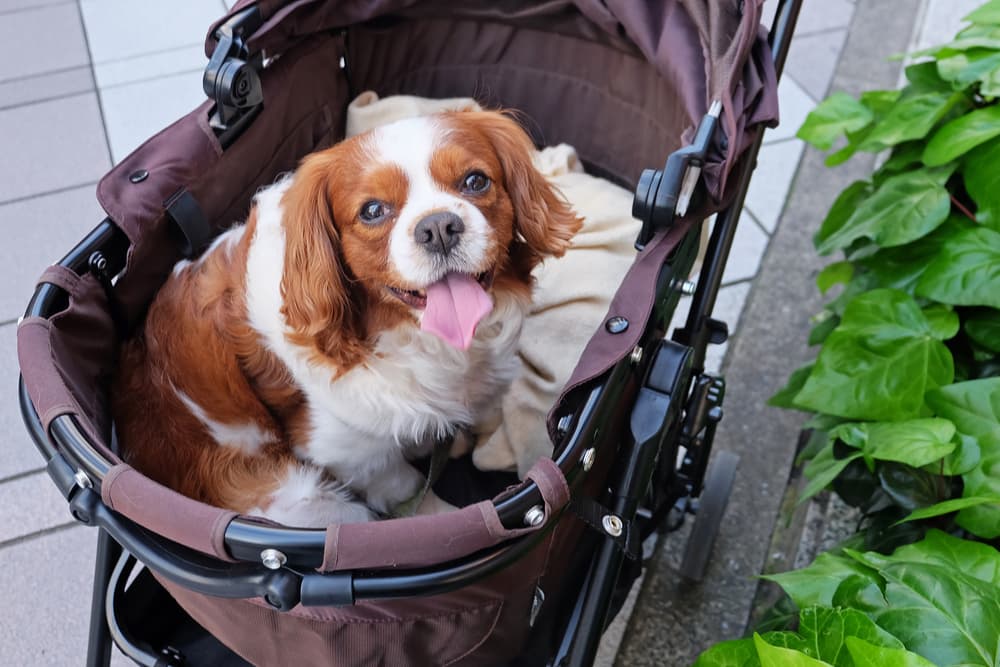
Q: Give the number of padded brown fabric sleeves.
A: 3